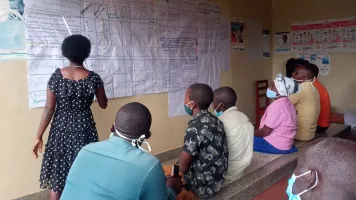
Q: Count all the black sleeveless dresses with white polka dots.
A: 1